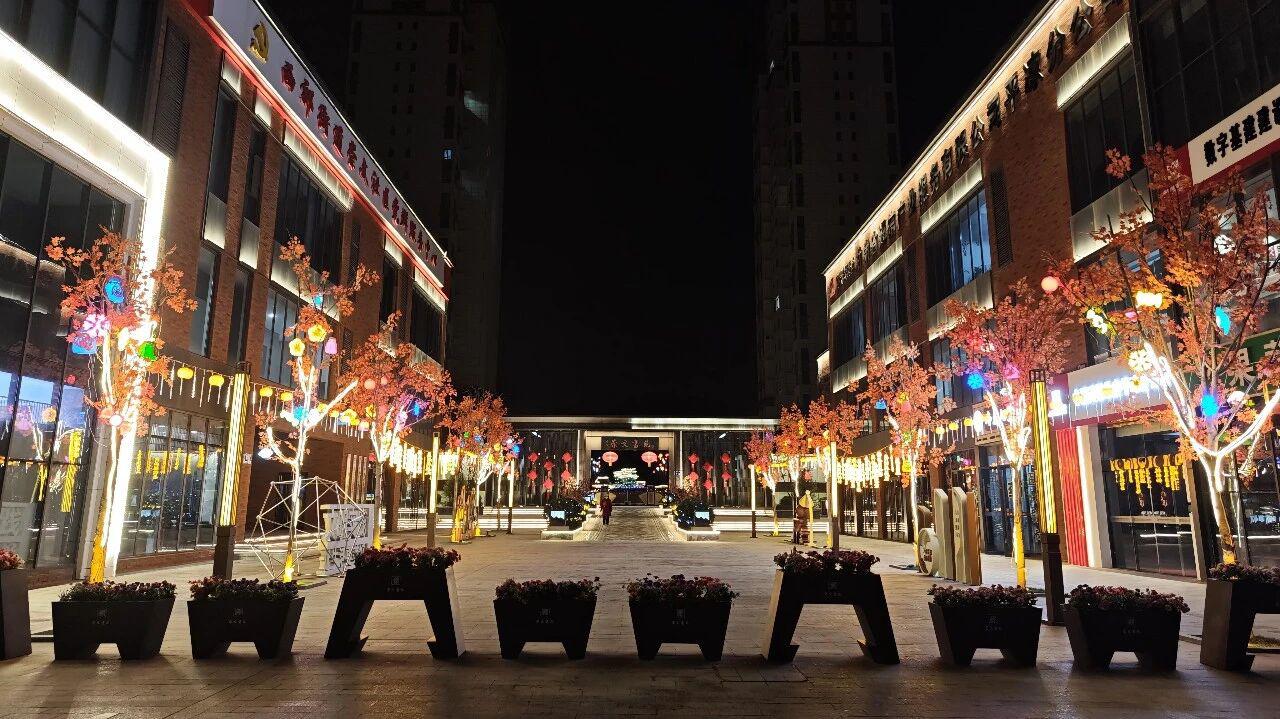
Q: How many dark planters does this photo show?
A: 10